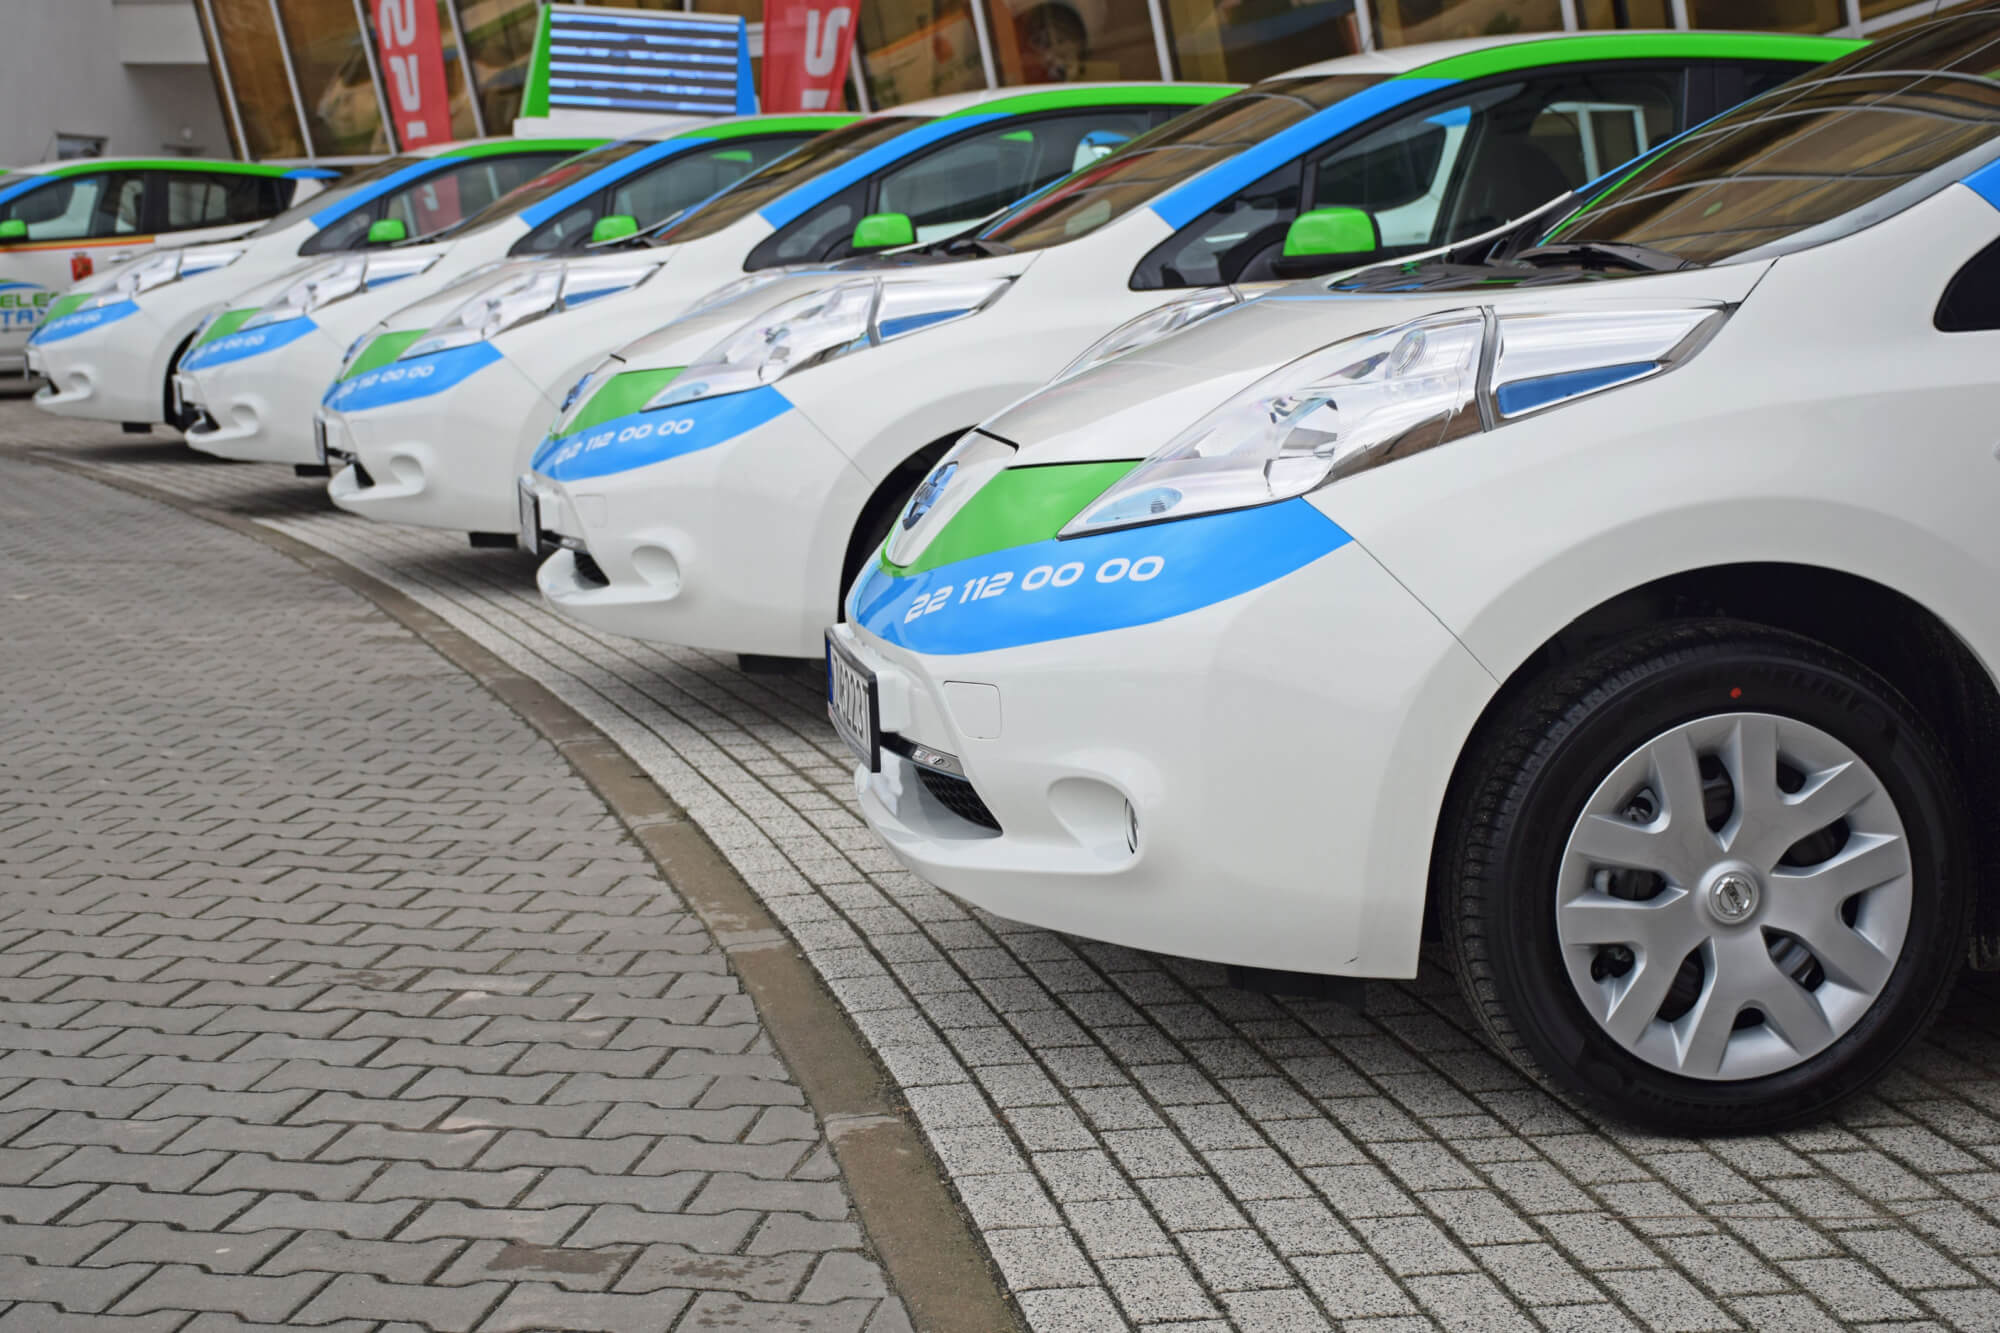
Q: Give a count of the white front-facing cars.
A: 5